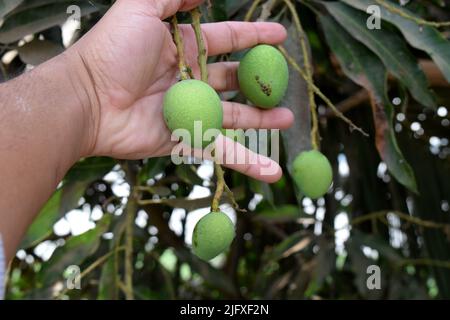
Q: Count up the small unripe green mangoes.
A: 4